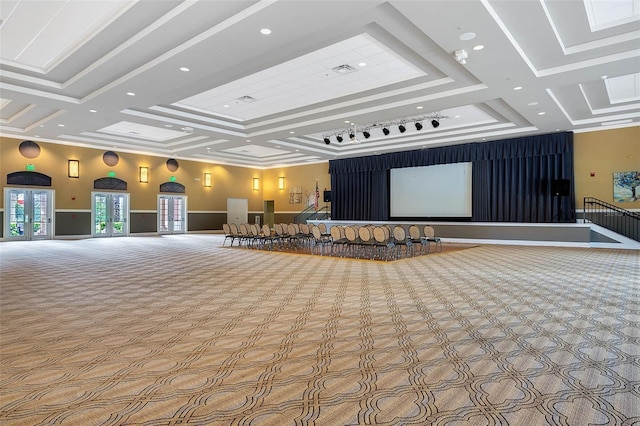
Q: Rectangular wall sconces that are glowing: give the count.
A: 5